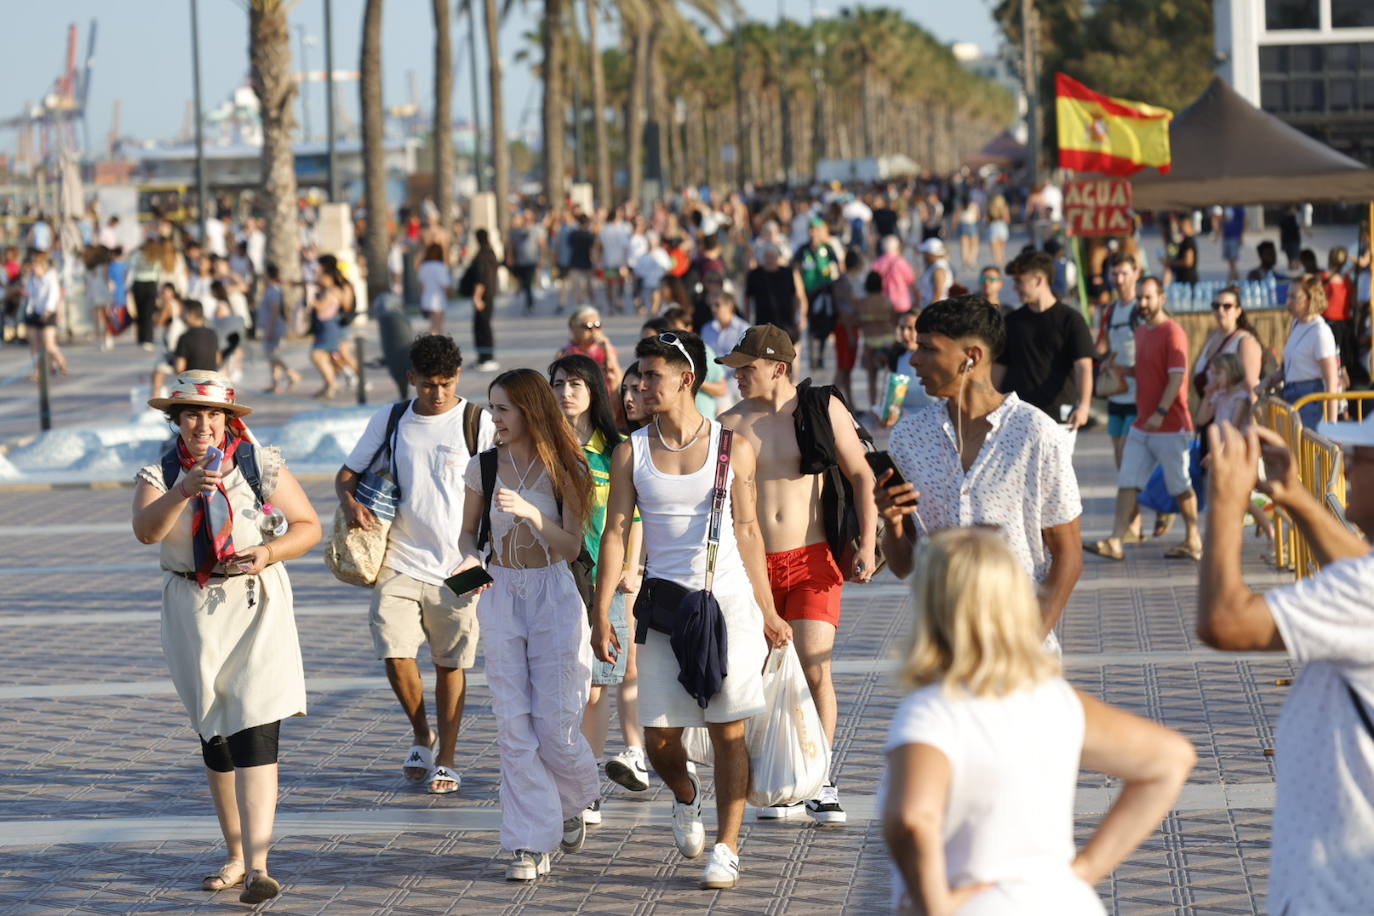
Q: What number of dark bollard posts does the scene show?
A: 2